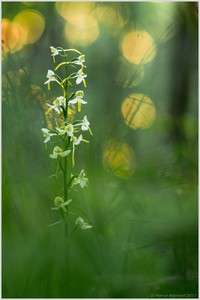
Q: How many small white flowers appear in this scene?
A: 14